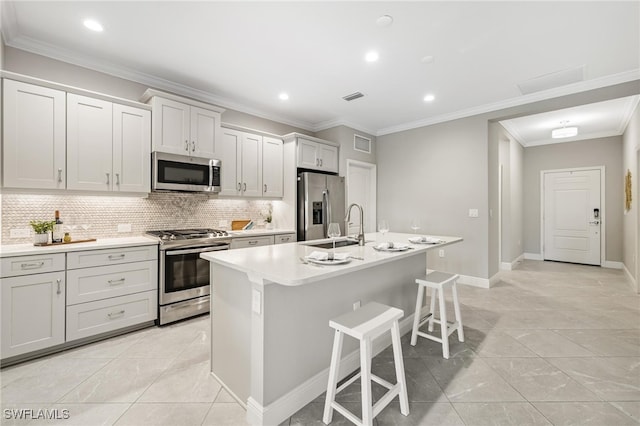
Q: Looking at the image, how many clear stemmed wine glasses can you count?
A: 3